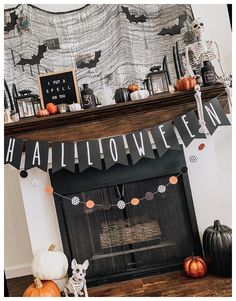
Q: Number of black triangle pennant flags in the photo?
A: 9